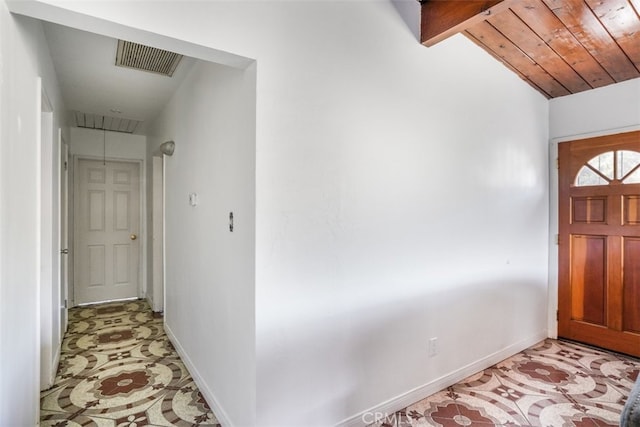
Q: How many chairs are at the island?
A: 0